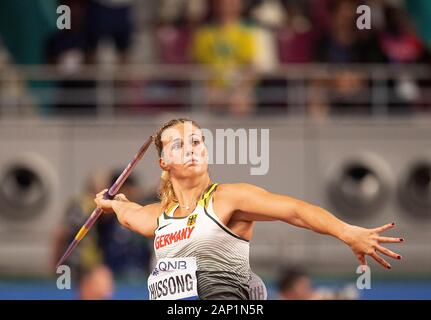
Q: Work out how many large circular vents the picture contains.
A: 3